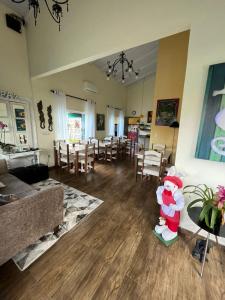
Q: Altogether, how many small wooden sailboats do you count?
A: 0